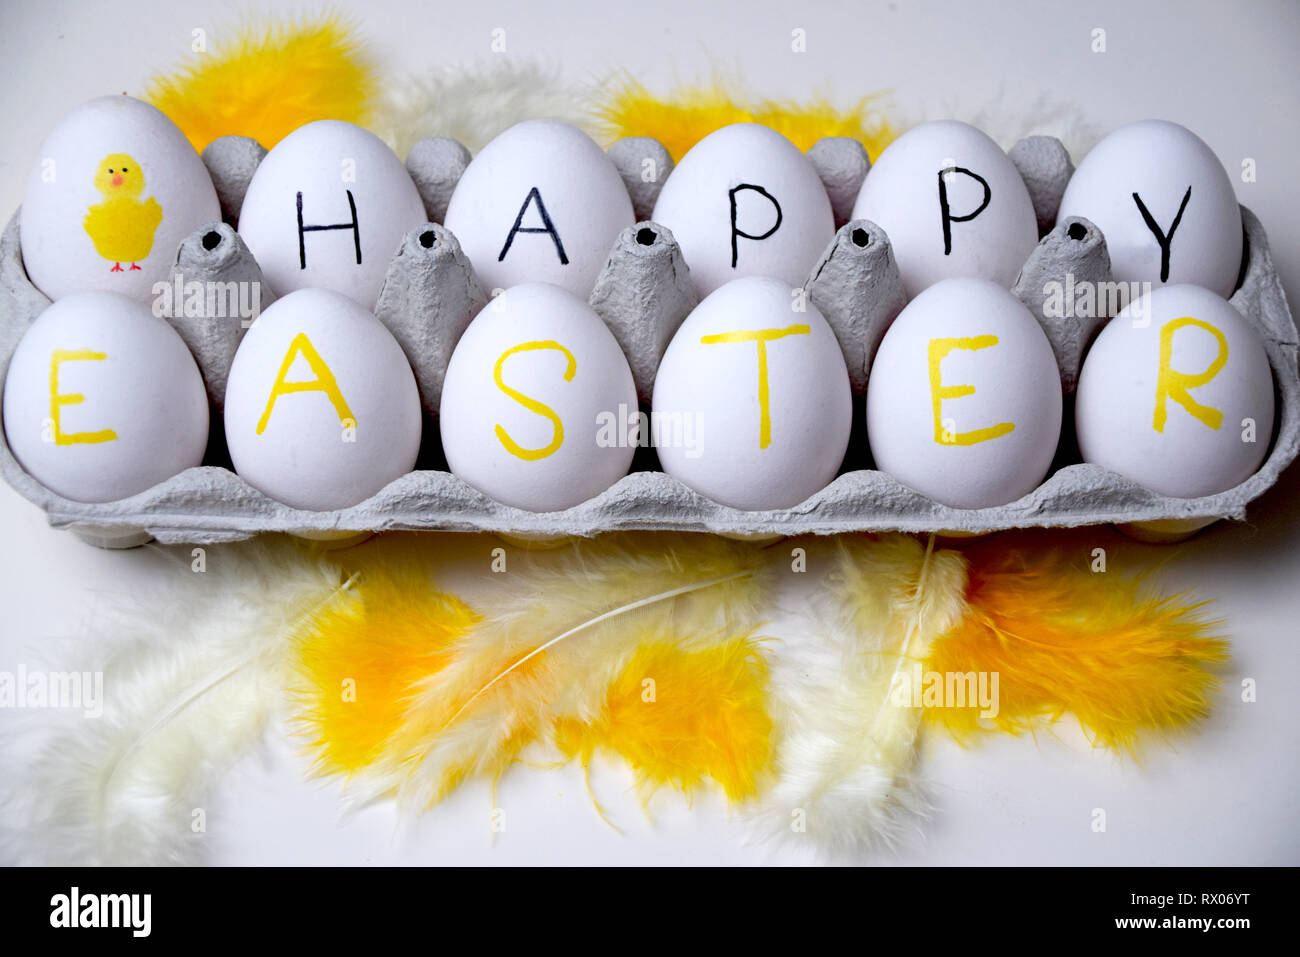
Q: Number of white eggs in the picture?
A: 12